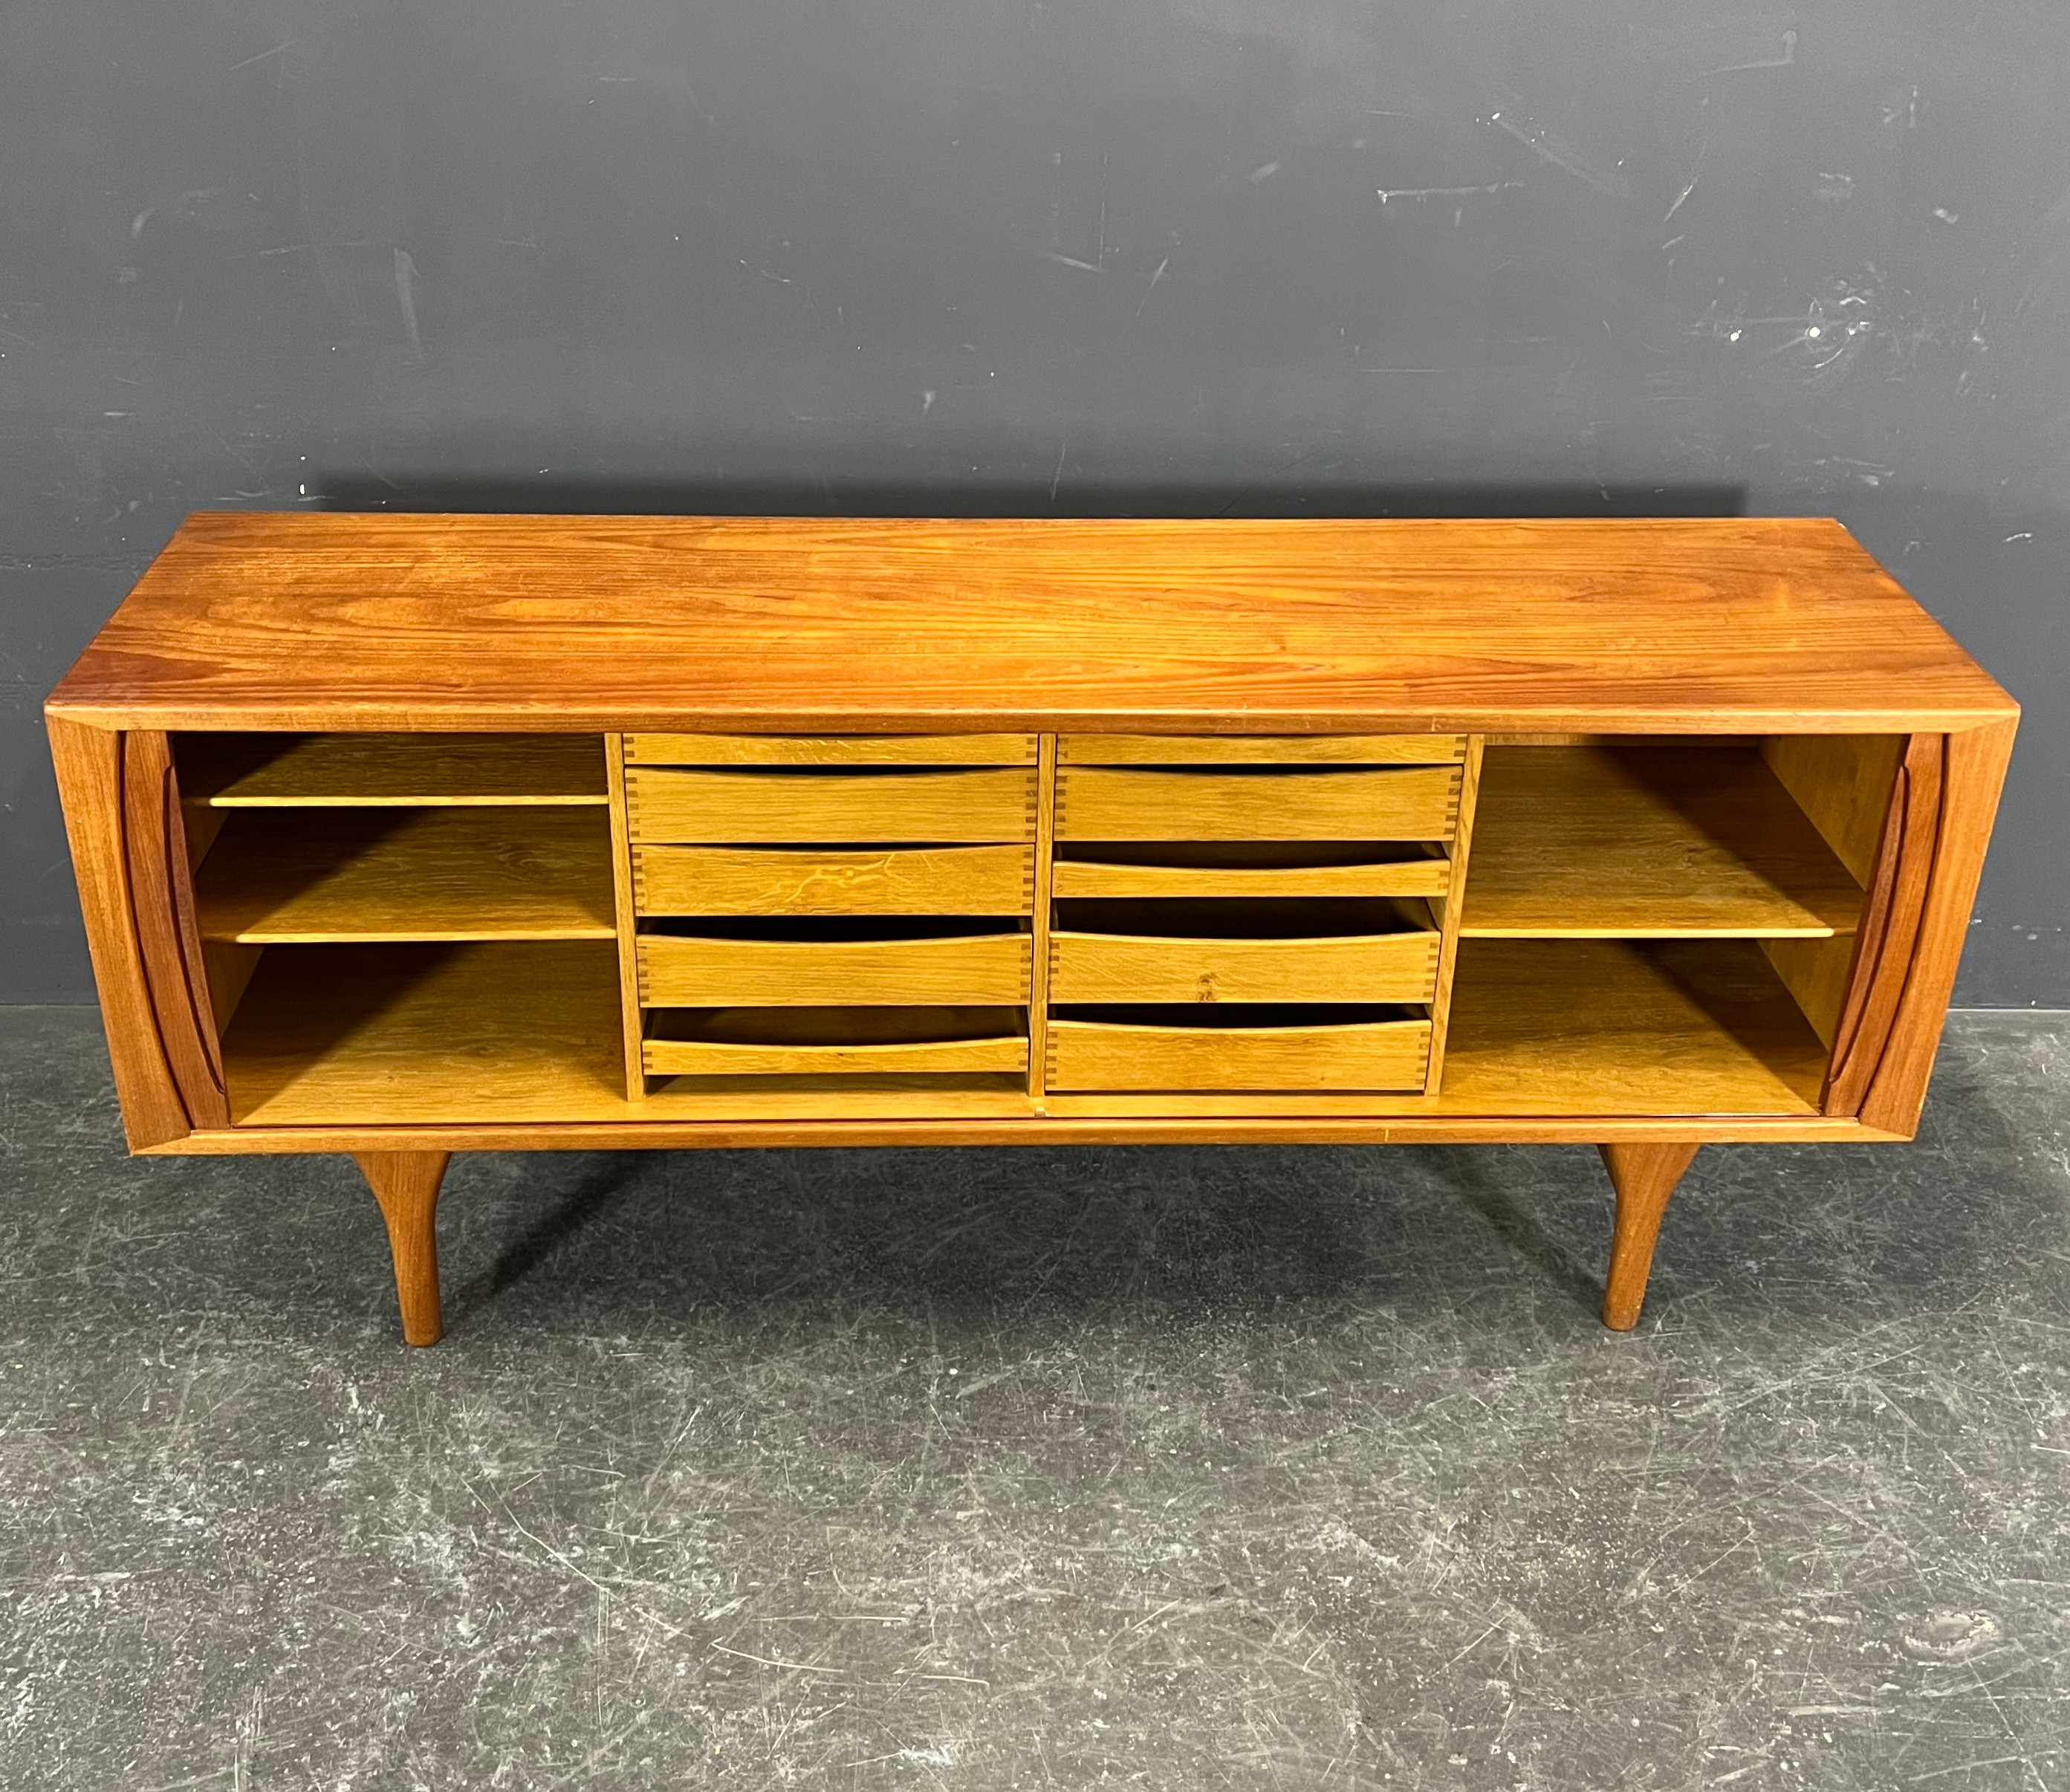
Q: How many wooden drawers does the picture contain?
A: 10